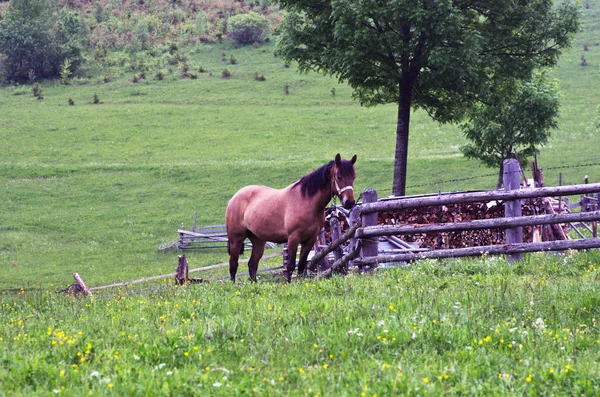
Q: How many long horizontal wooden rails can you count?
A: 3